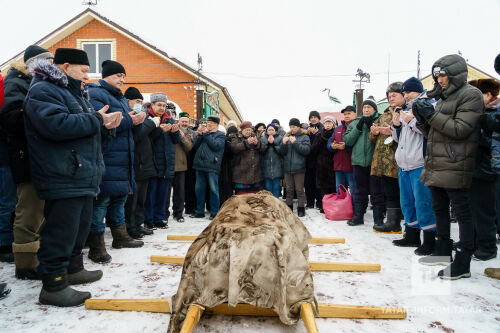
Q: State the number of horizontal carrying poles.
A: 3